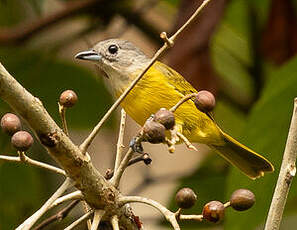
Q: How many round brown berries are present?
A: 9